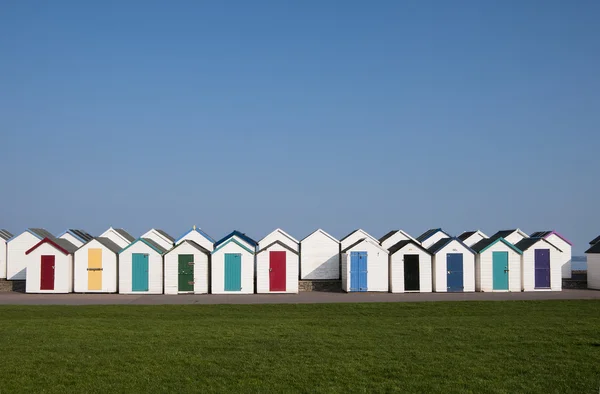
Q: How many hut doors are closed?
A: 11